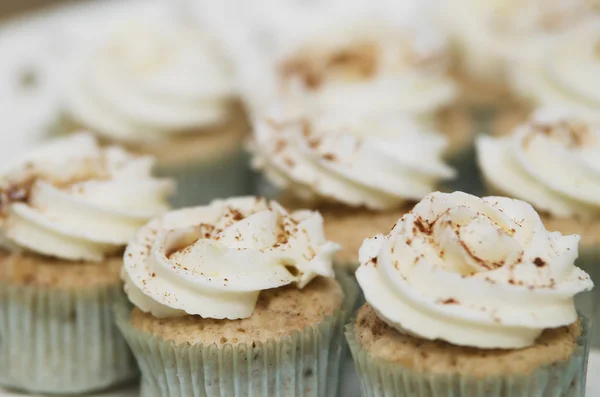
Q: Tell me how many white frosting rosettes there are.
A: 9